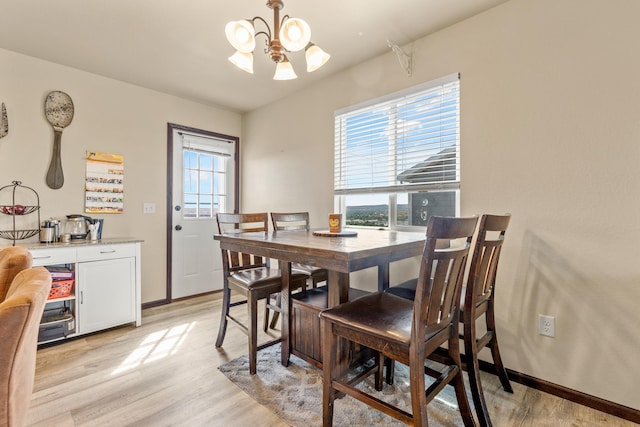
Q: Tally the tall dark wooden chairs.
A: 4